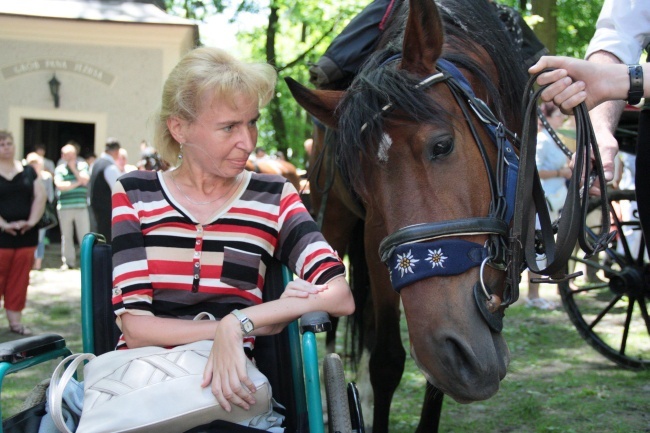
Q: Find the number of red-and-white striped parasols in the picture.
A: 0